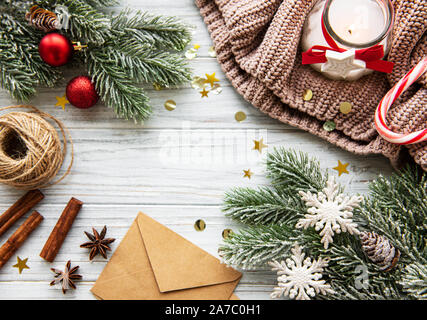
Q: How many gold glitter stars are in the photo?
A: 8